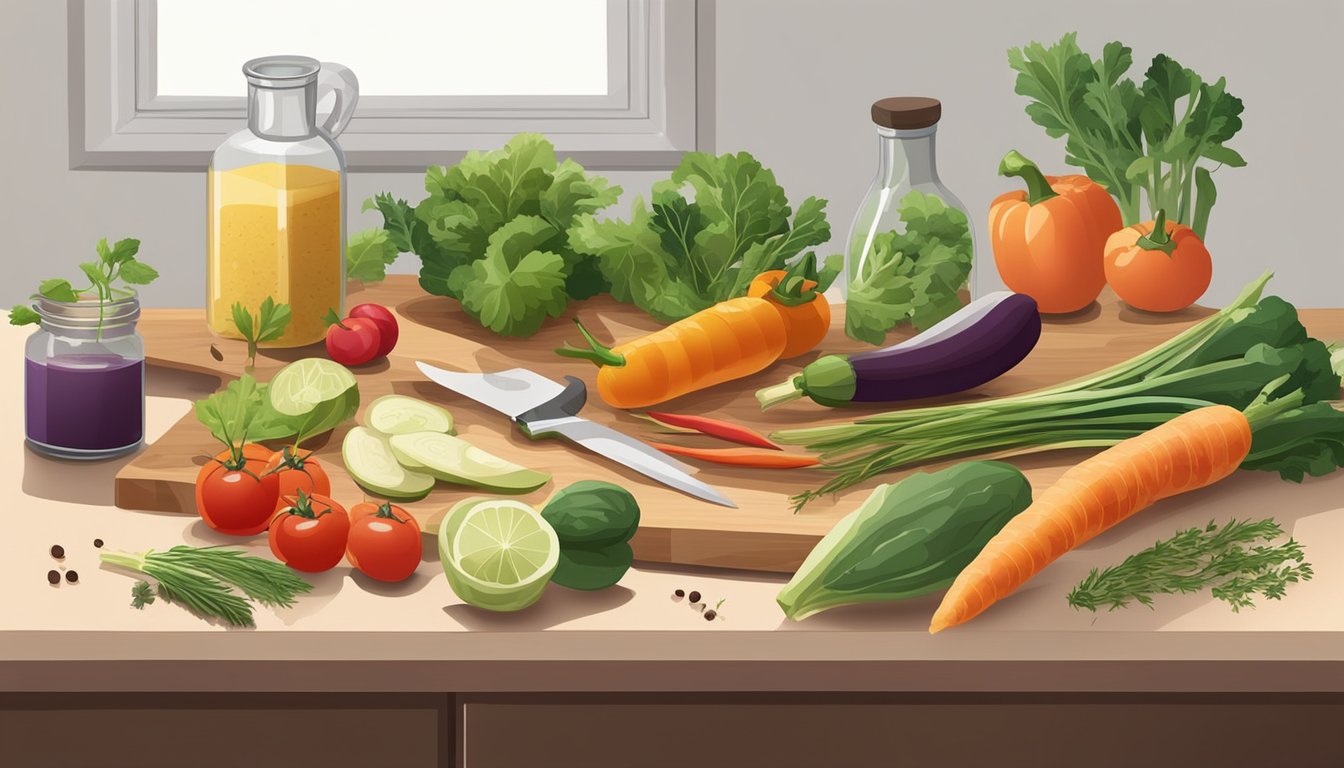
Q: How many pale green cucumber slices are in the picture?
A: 3